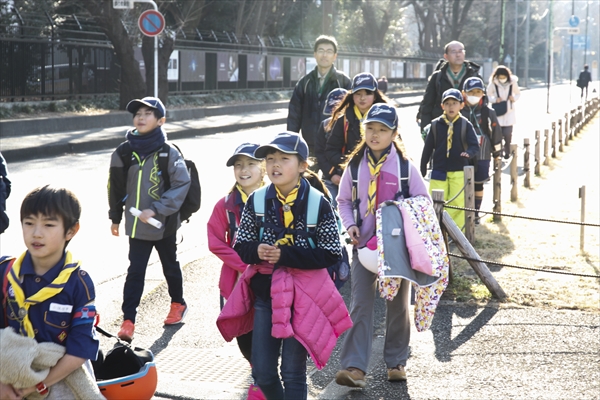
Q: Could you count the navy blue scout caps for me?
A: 8